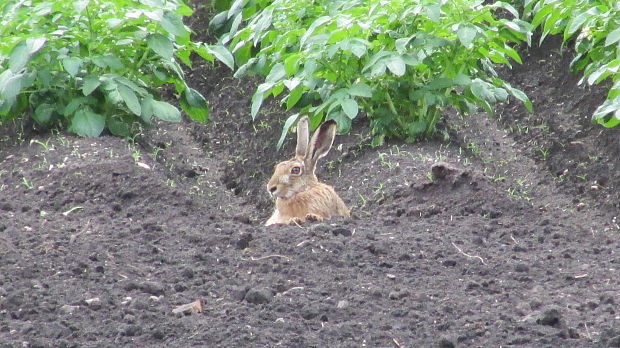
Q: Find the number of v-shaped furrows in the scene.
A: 2